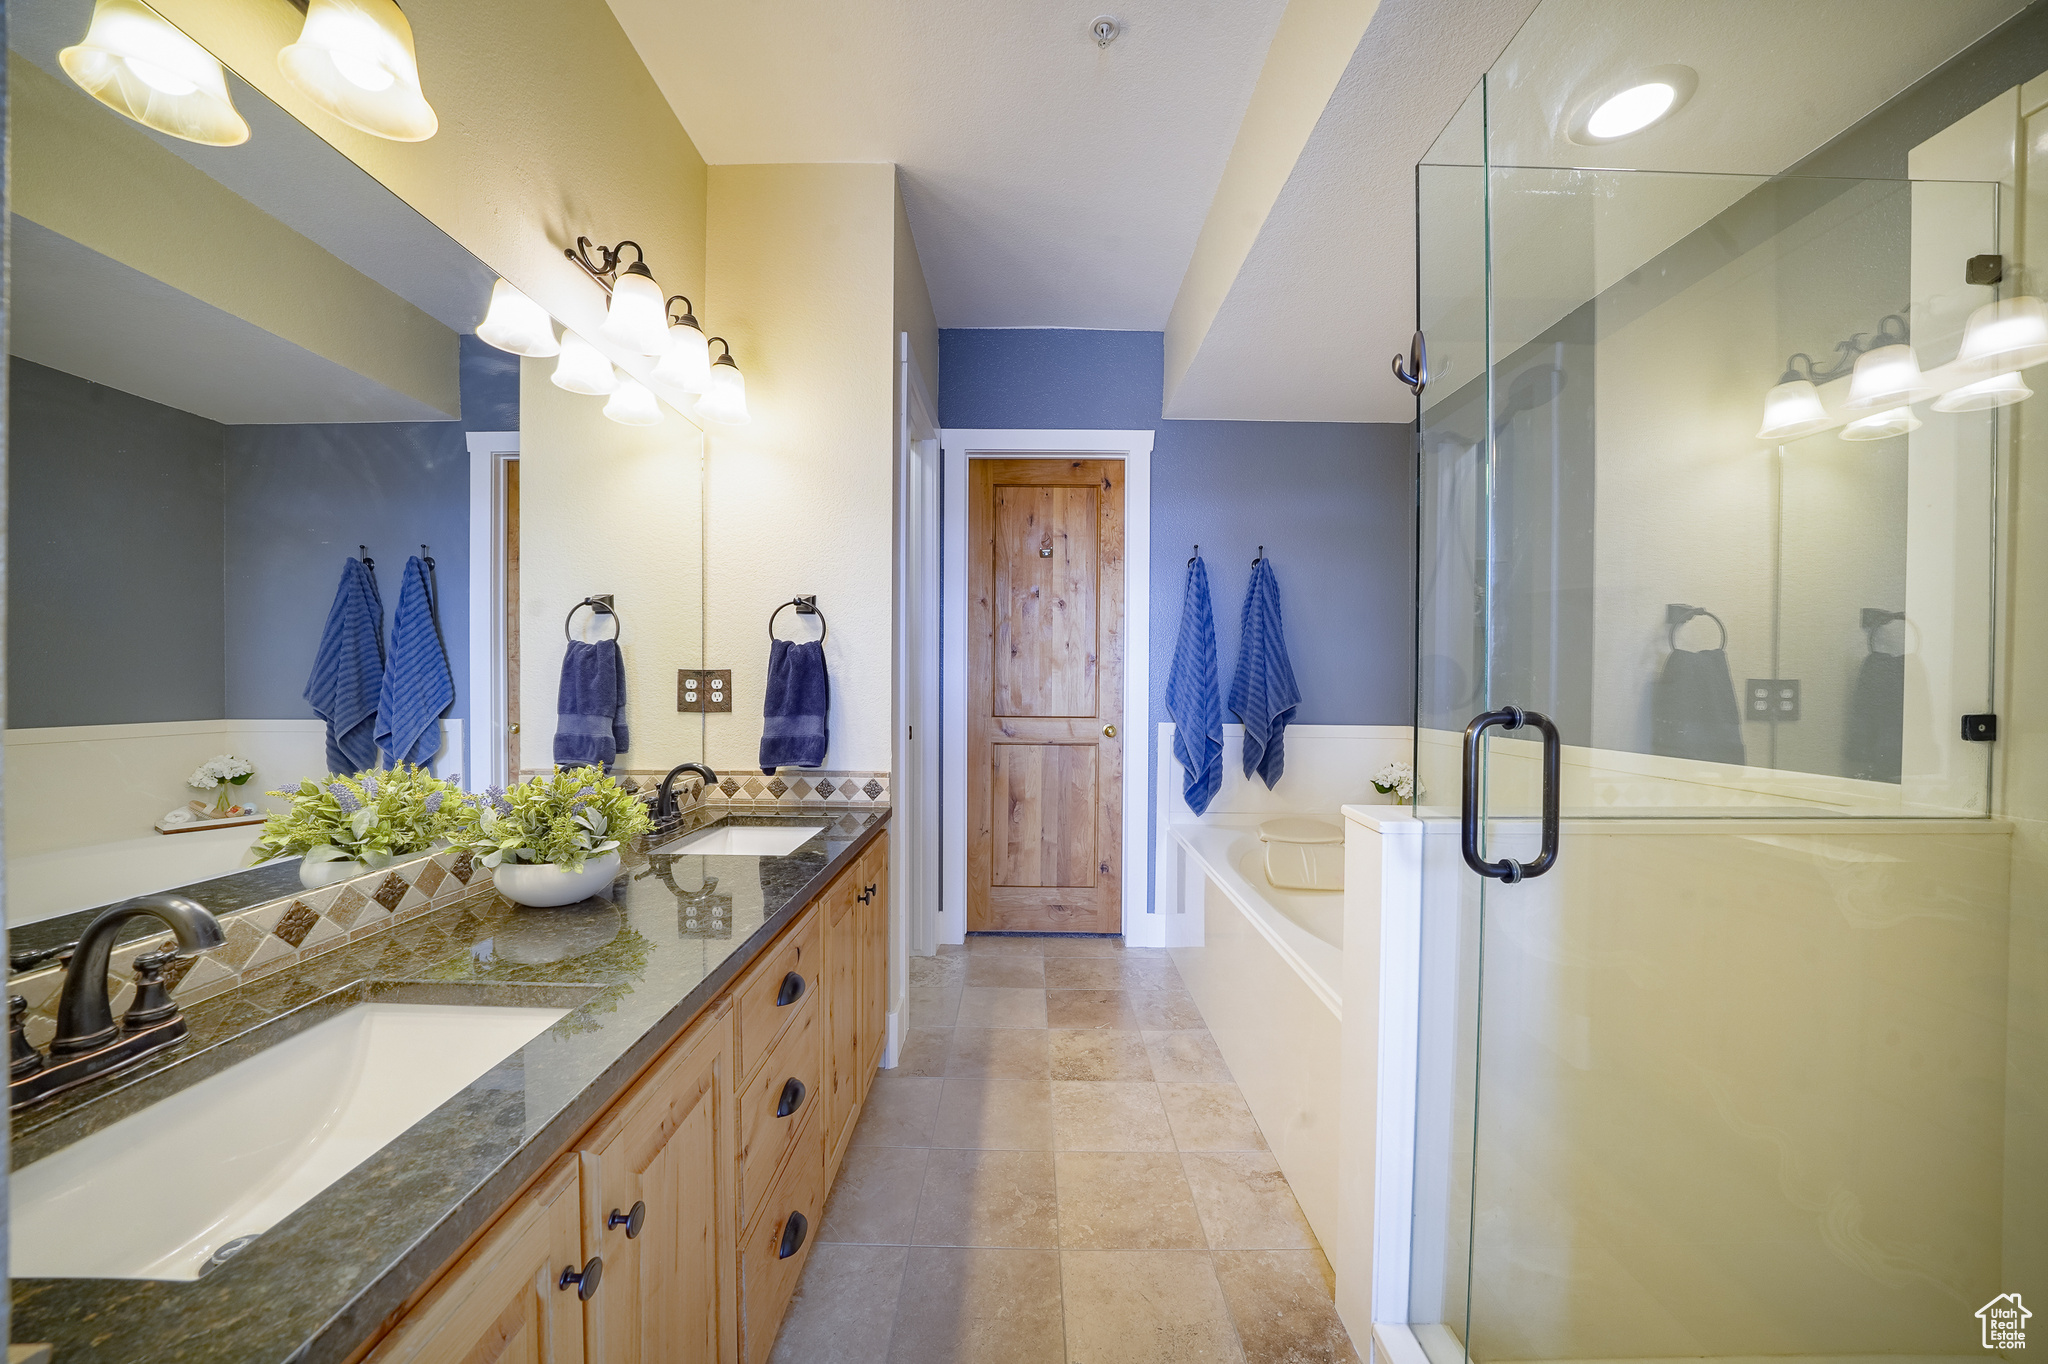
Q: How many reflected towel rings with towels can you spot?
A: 3